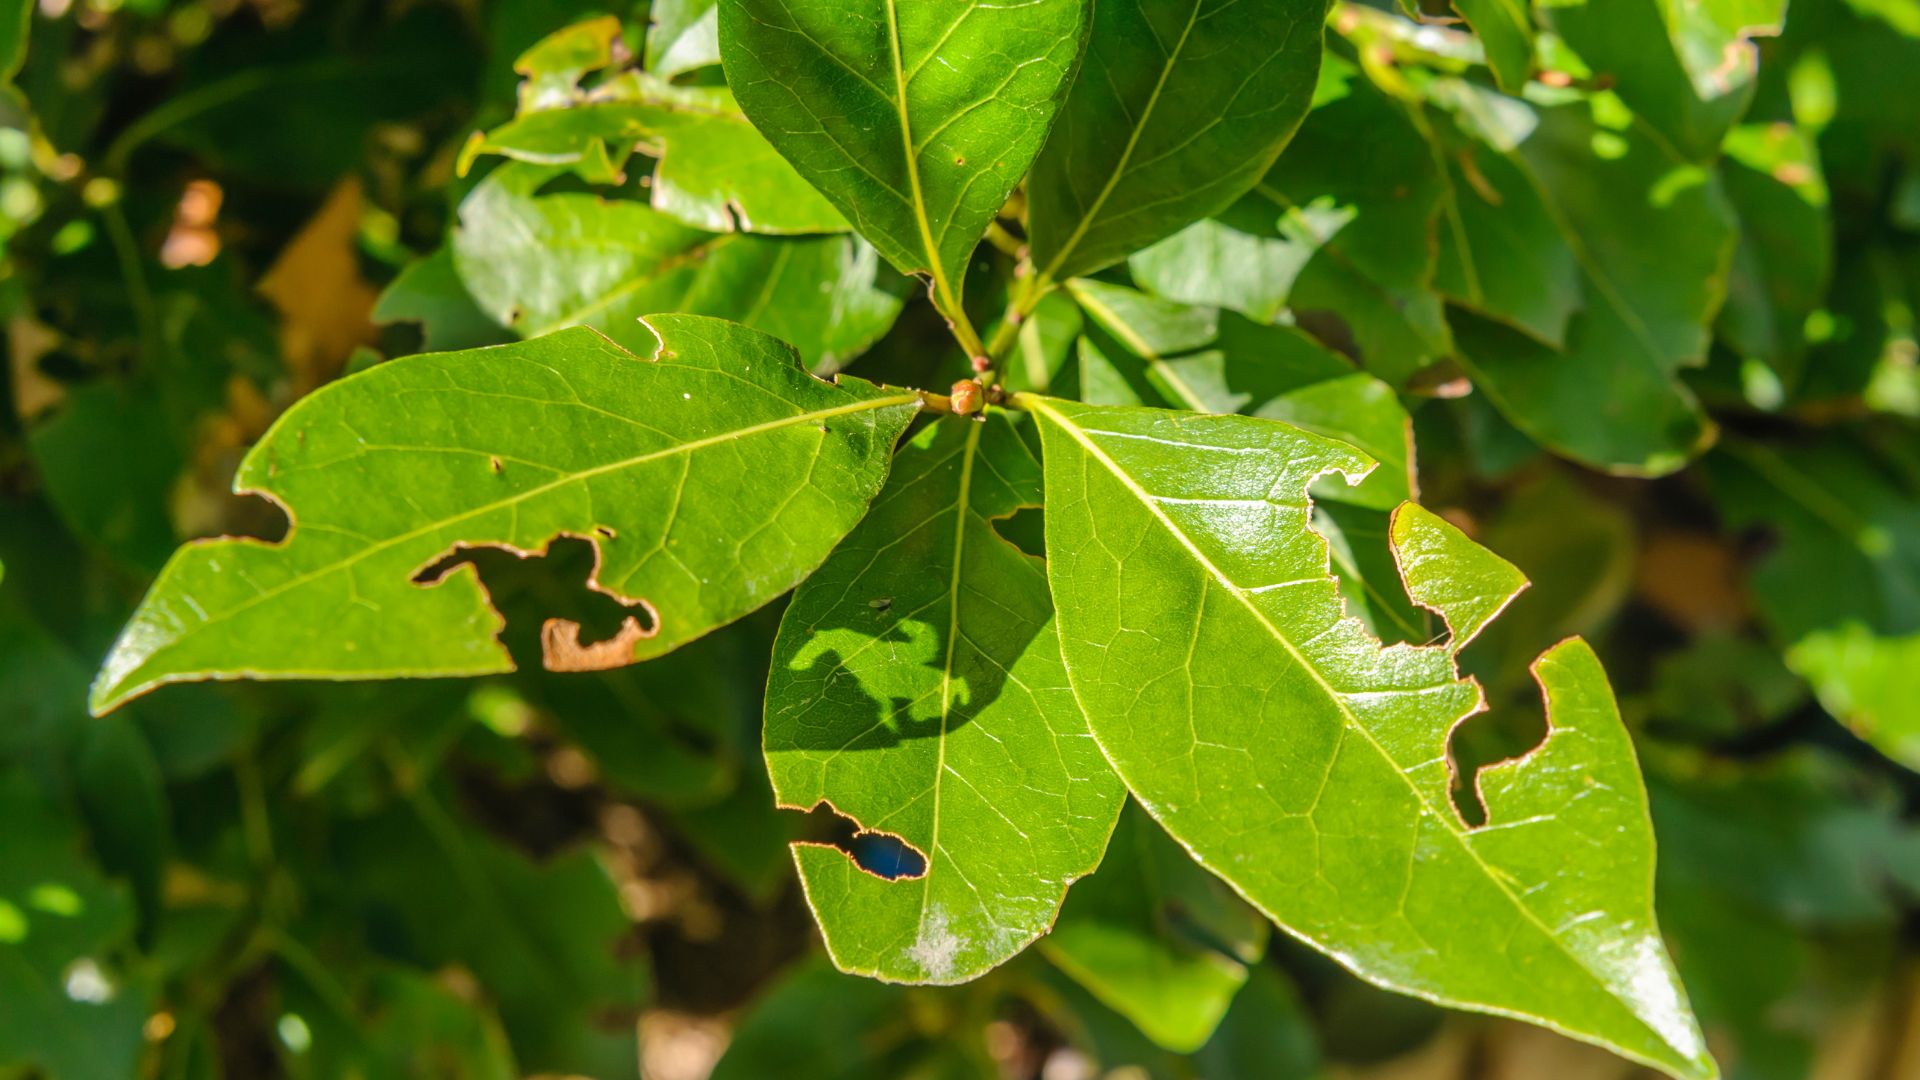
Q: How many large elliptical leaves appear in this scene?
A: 5